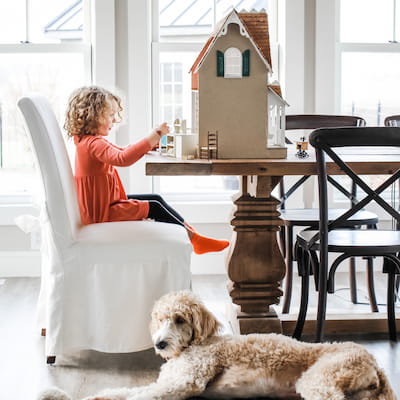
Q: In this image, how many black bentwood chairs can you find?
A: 3